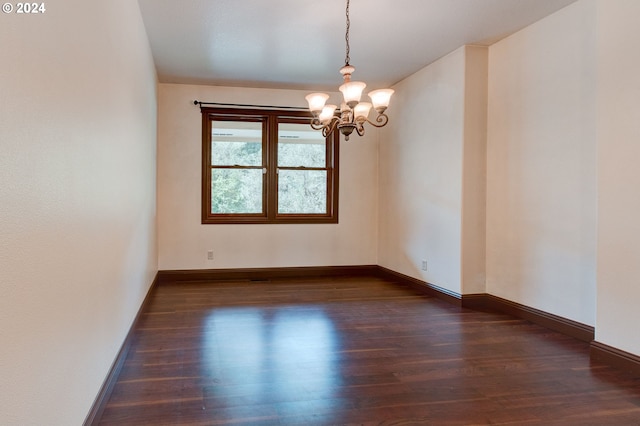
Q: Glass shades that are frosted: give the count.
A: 5